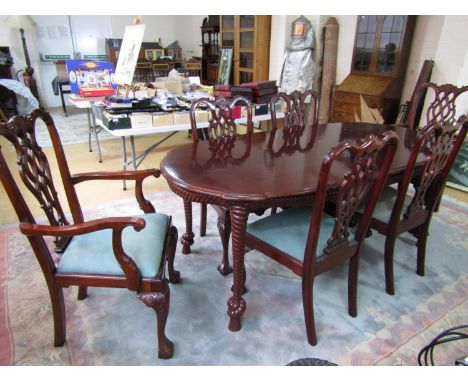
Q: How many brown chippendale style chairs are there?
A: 6